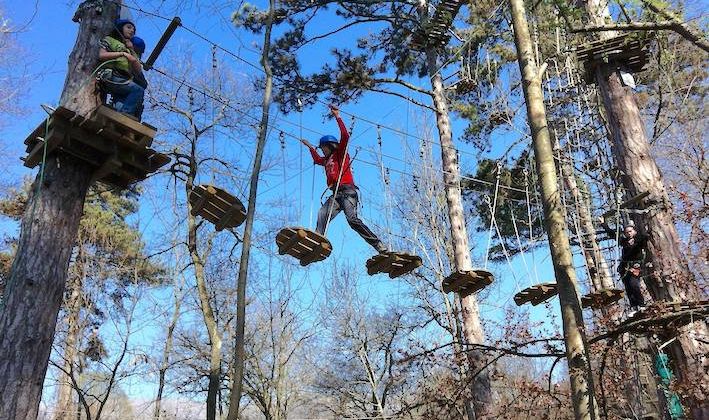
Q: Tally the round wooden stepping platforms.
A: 6